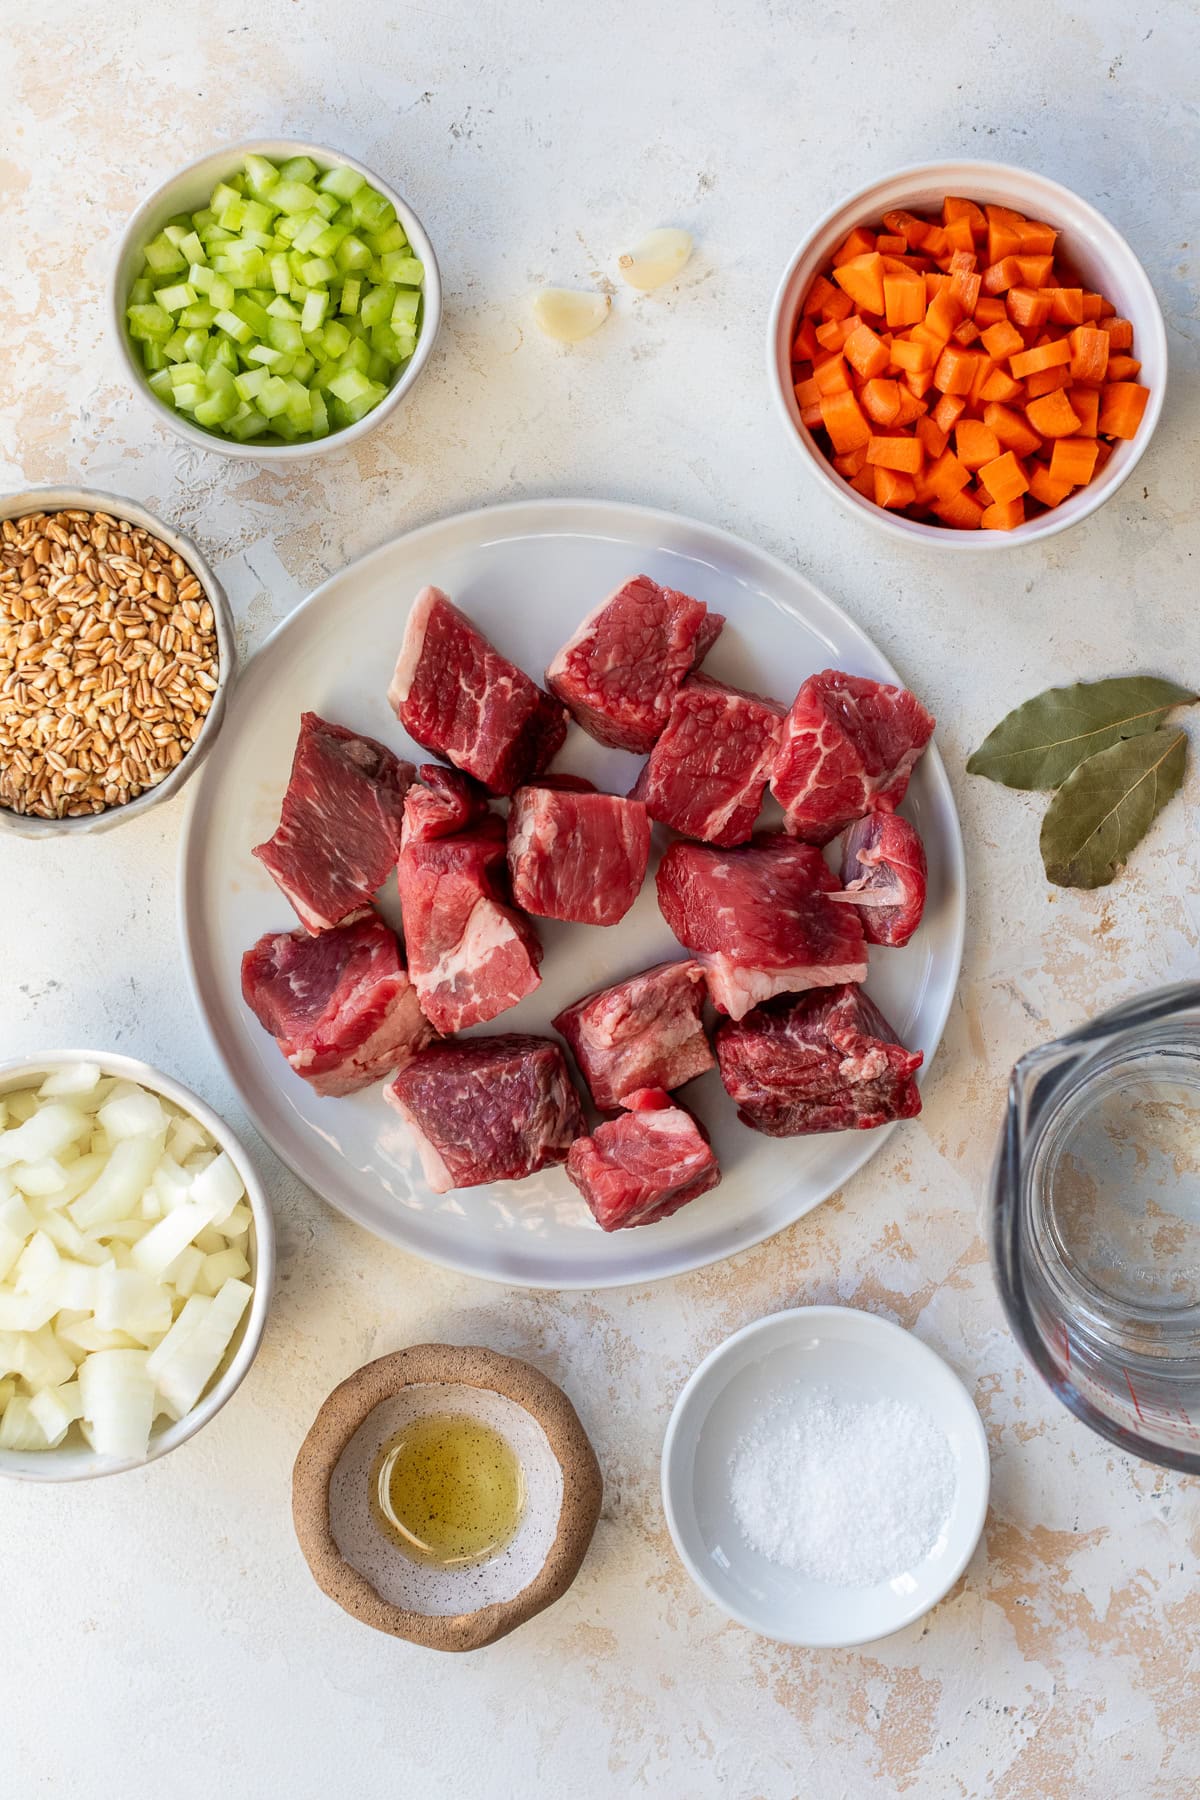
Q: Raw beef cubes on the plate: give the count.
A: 14